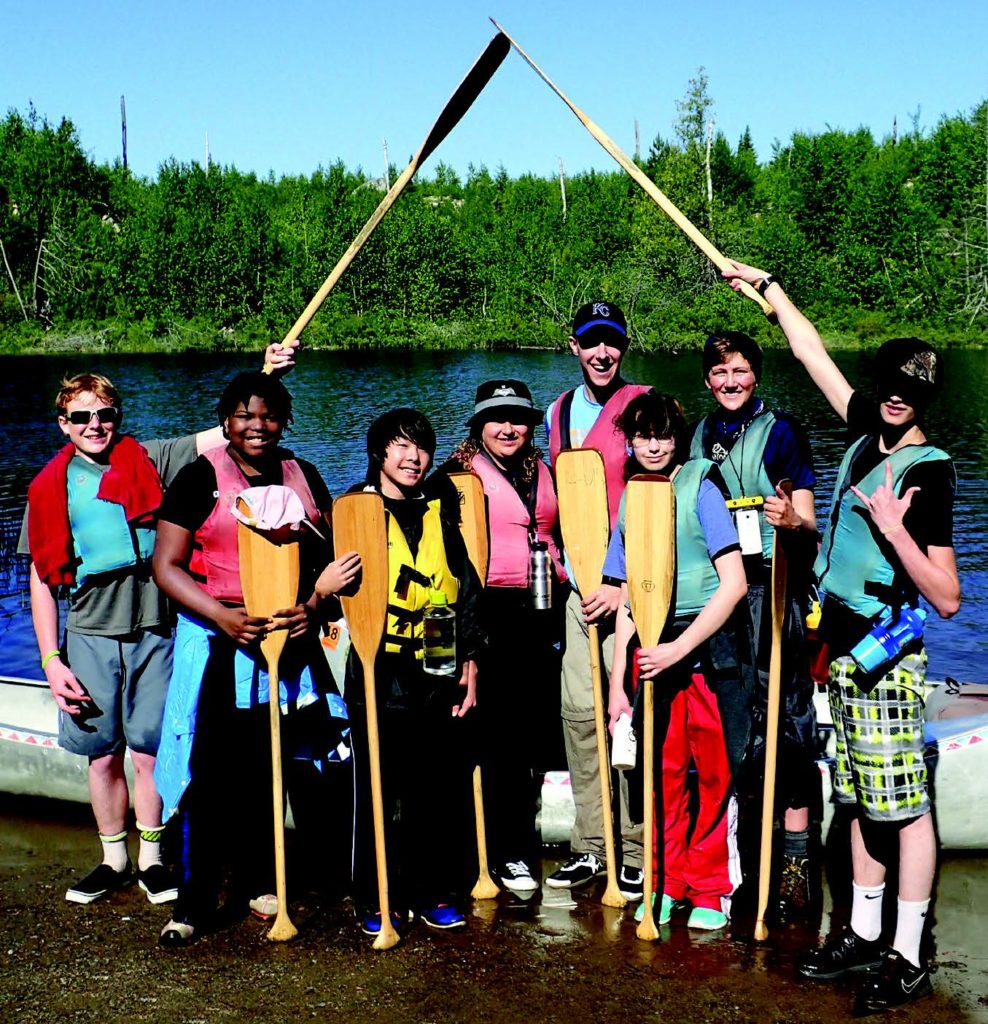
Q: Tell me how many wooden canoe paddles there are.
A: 8